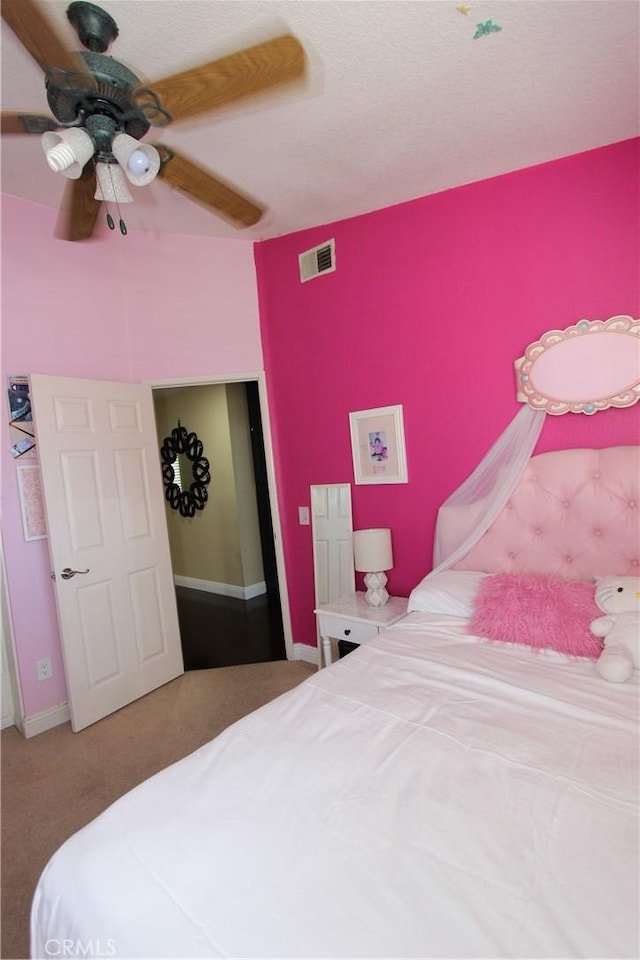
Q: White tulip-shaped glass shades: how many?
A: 3